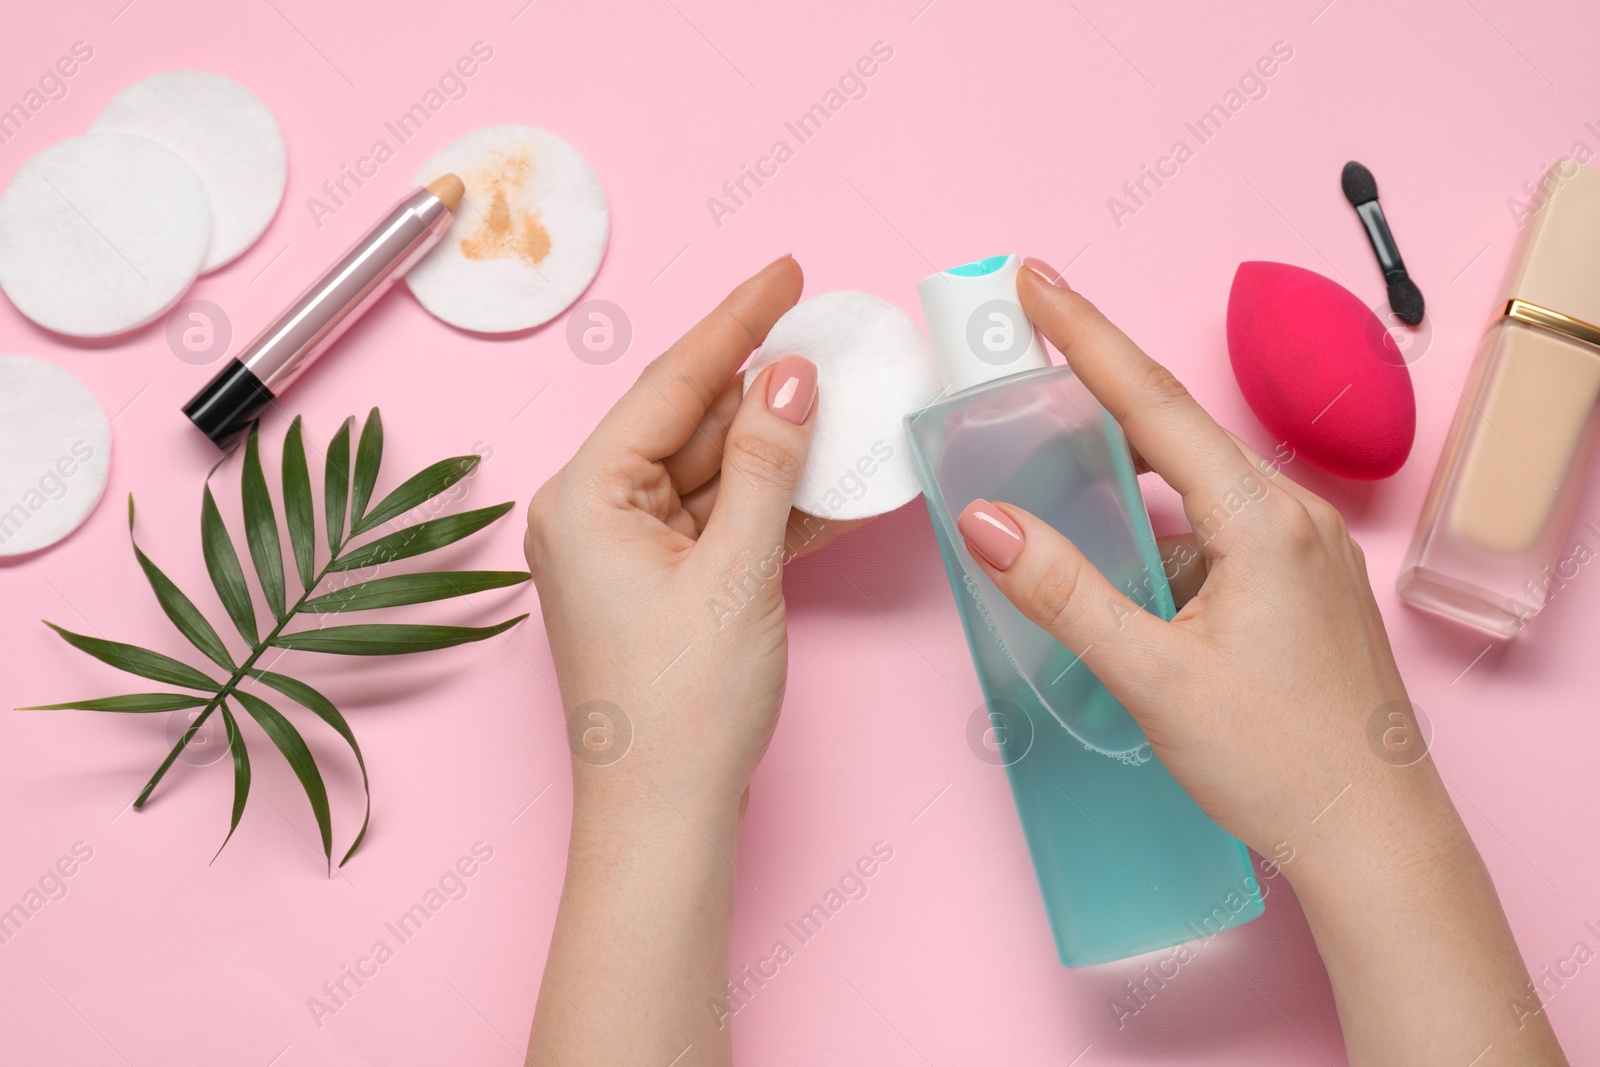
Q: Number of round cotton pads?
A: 5